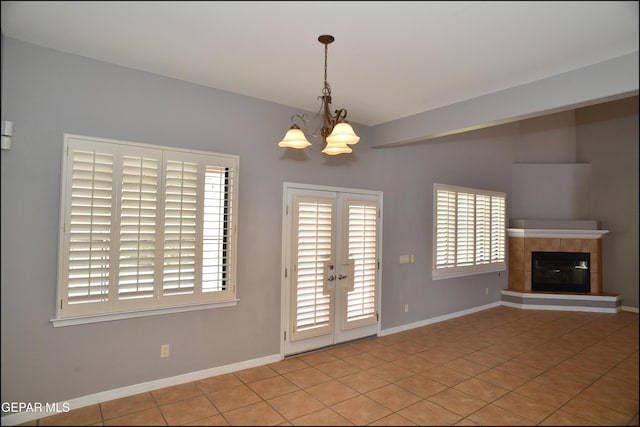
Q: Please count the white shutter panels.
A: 10